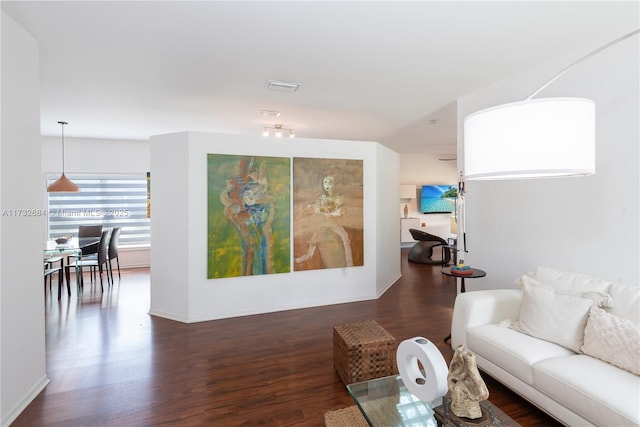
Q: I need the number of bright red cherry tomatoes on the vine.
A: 0